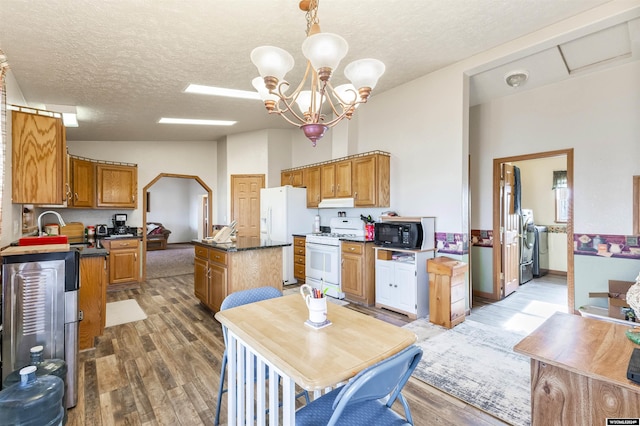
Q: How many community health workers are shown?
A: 0